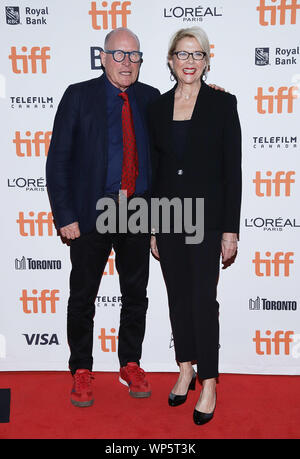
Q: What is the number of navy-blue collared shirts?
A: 1